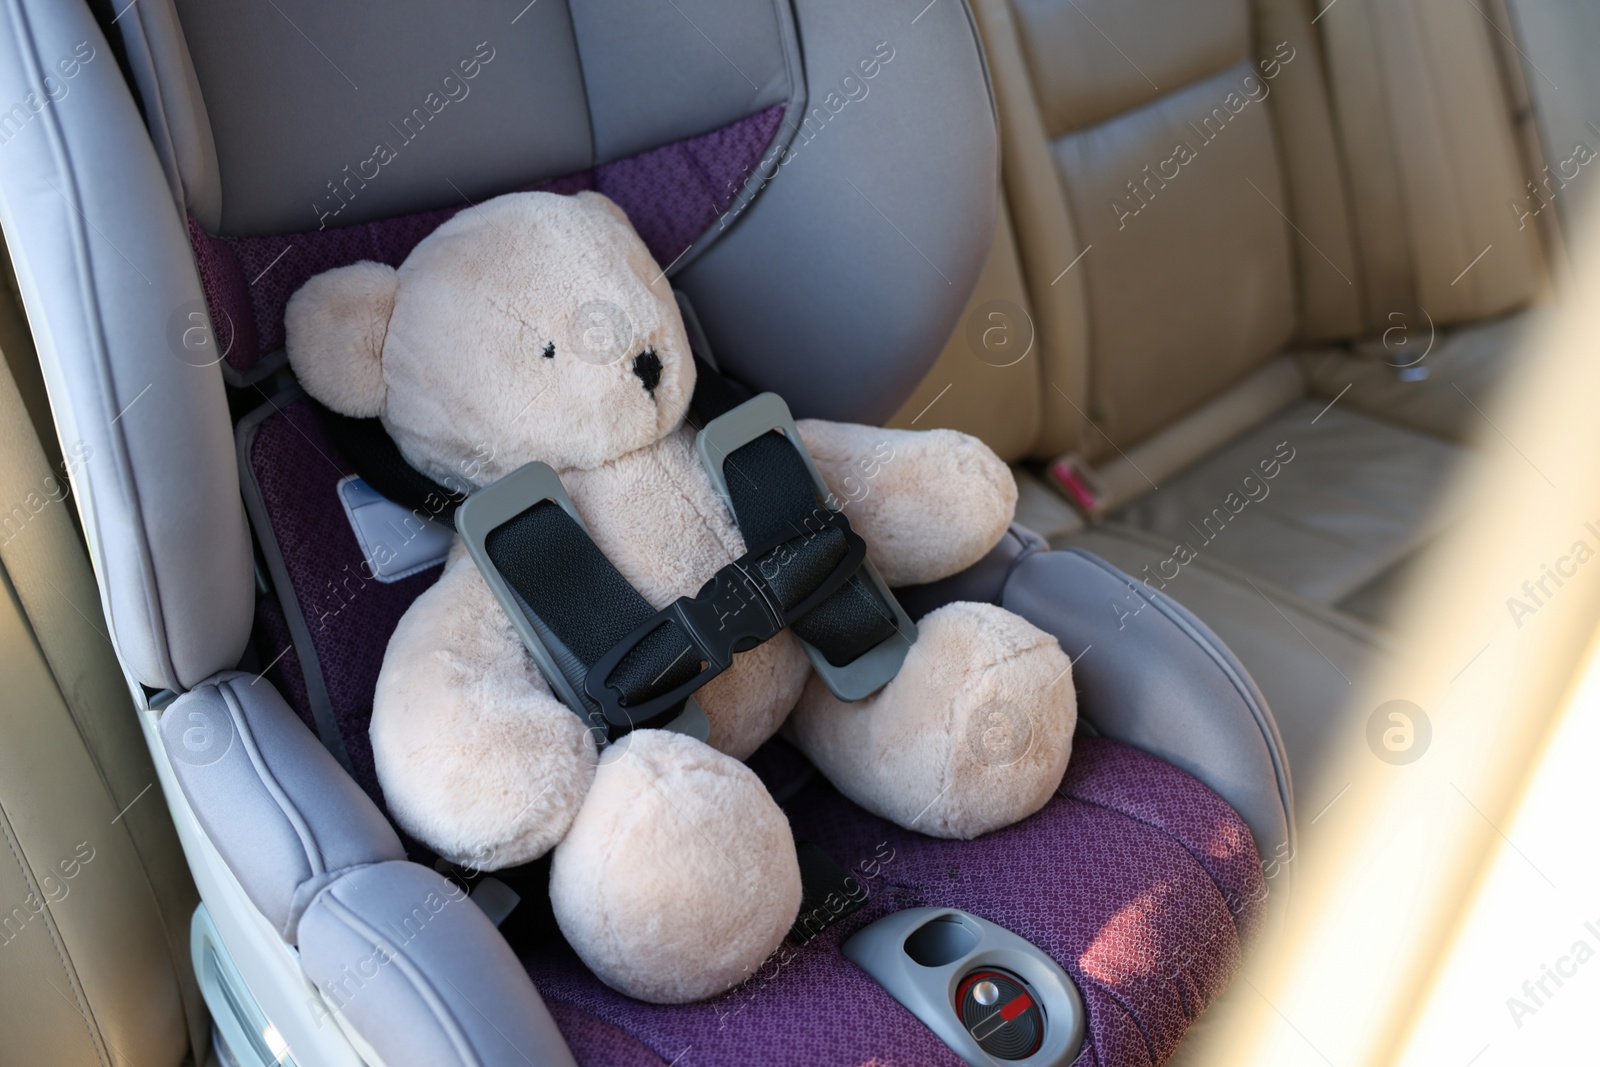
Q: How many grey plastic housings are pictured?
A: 3